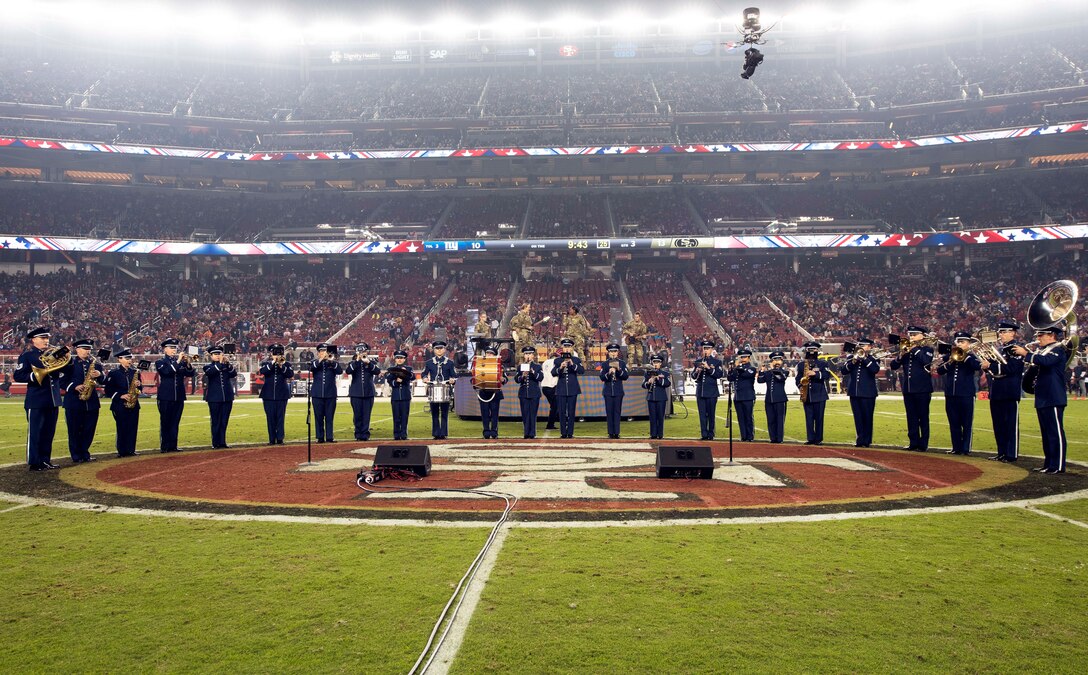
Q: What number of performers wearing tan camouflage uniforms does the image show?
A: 4